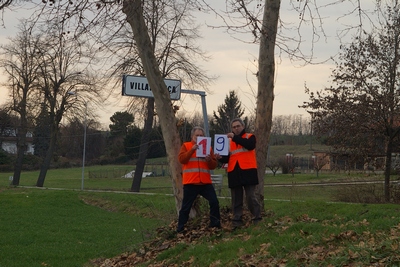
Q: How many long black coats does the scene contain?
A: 1